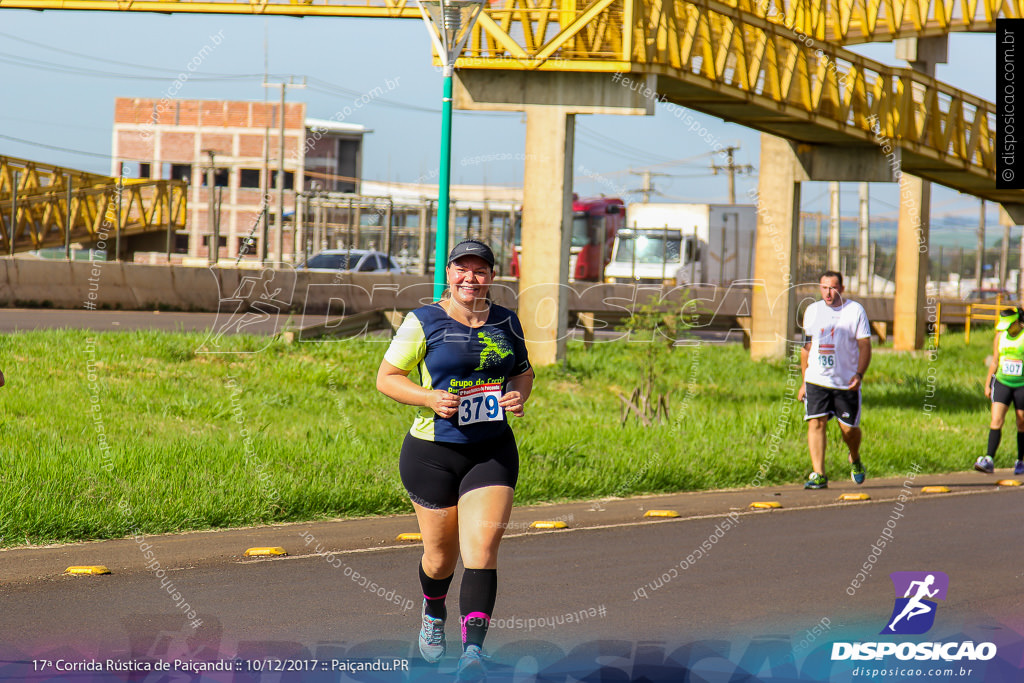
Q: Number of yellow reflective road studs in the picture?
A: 9